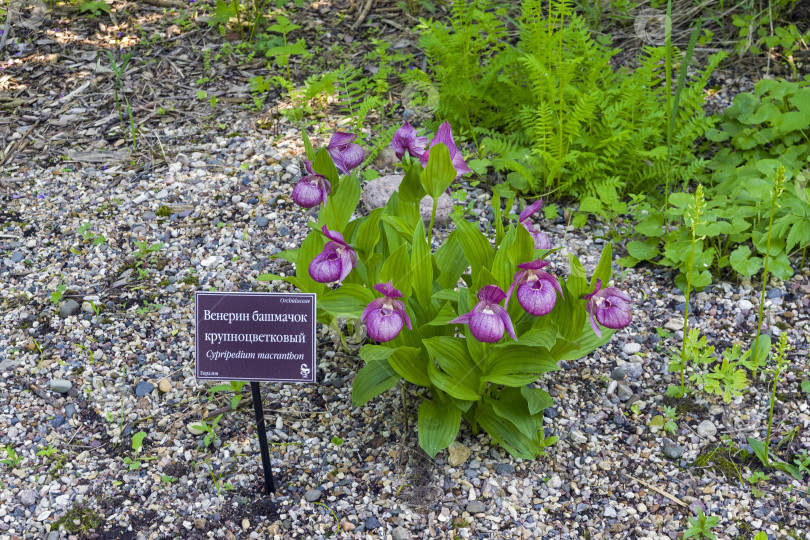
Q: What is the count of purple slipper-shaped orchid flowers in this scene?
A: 10